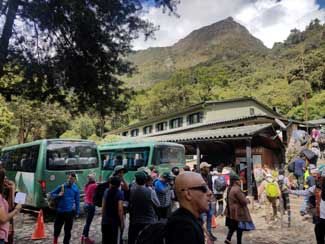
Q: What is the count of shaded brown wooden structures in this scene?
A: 1